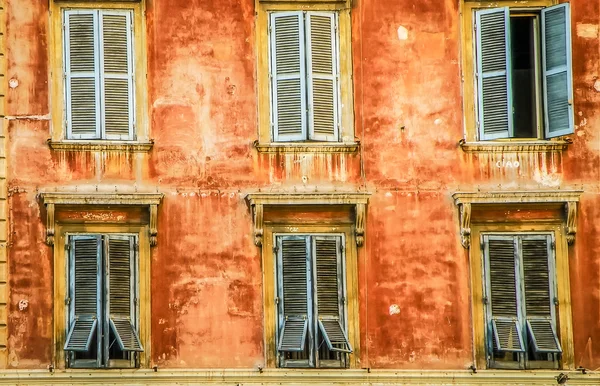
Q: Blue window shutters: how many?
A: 12